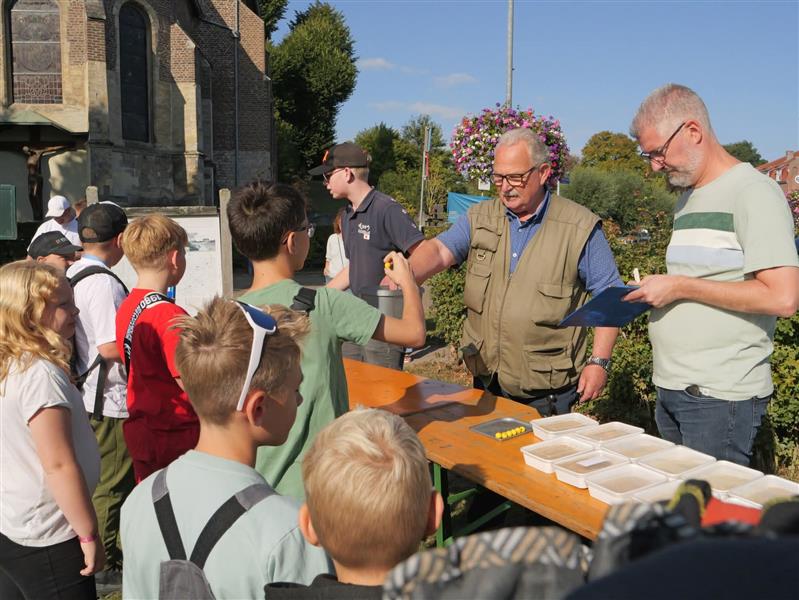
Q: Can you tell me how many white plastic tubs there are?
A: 10